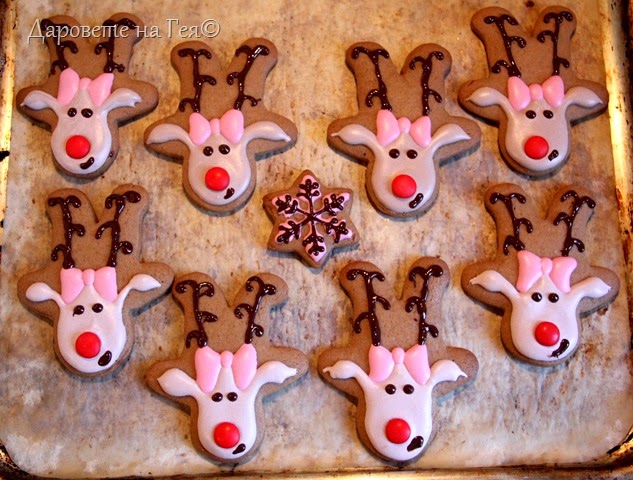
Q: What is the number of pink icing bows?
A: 8